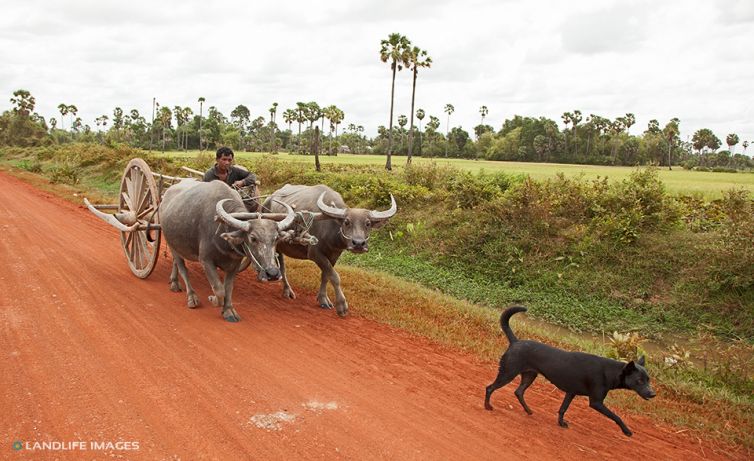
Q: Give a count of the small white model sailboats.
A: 0